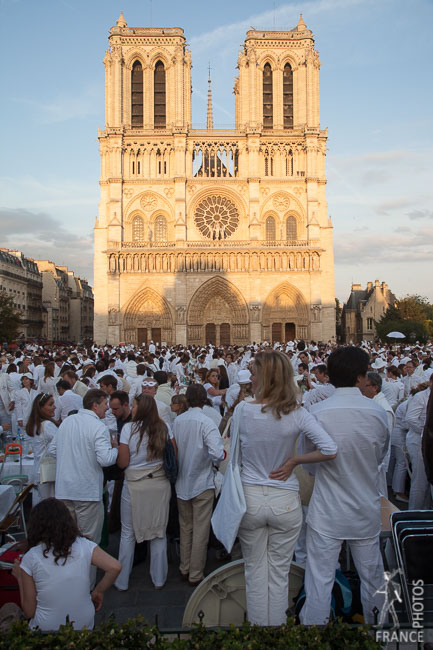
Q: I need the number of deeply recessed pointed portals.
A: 3